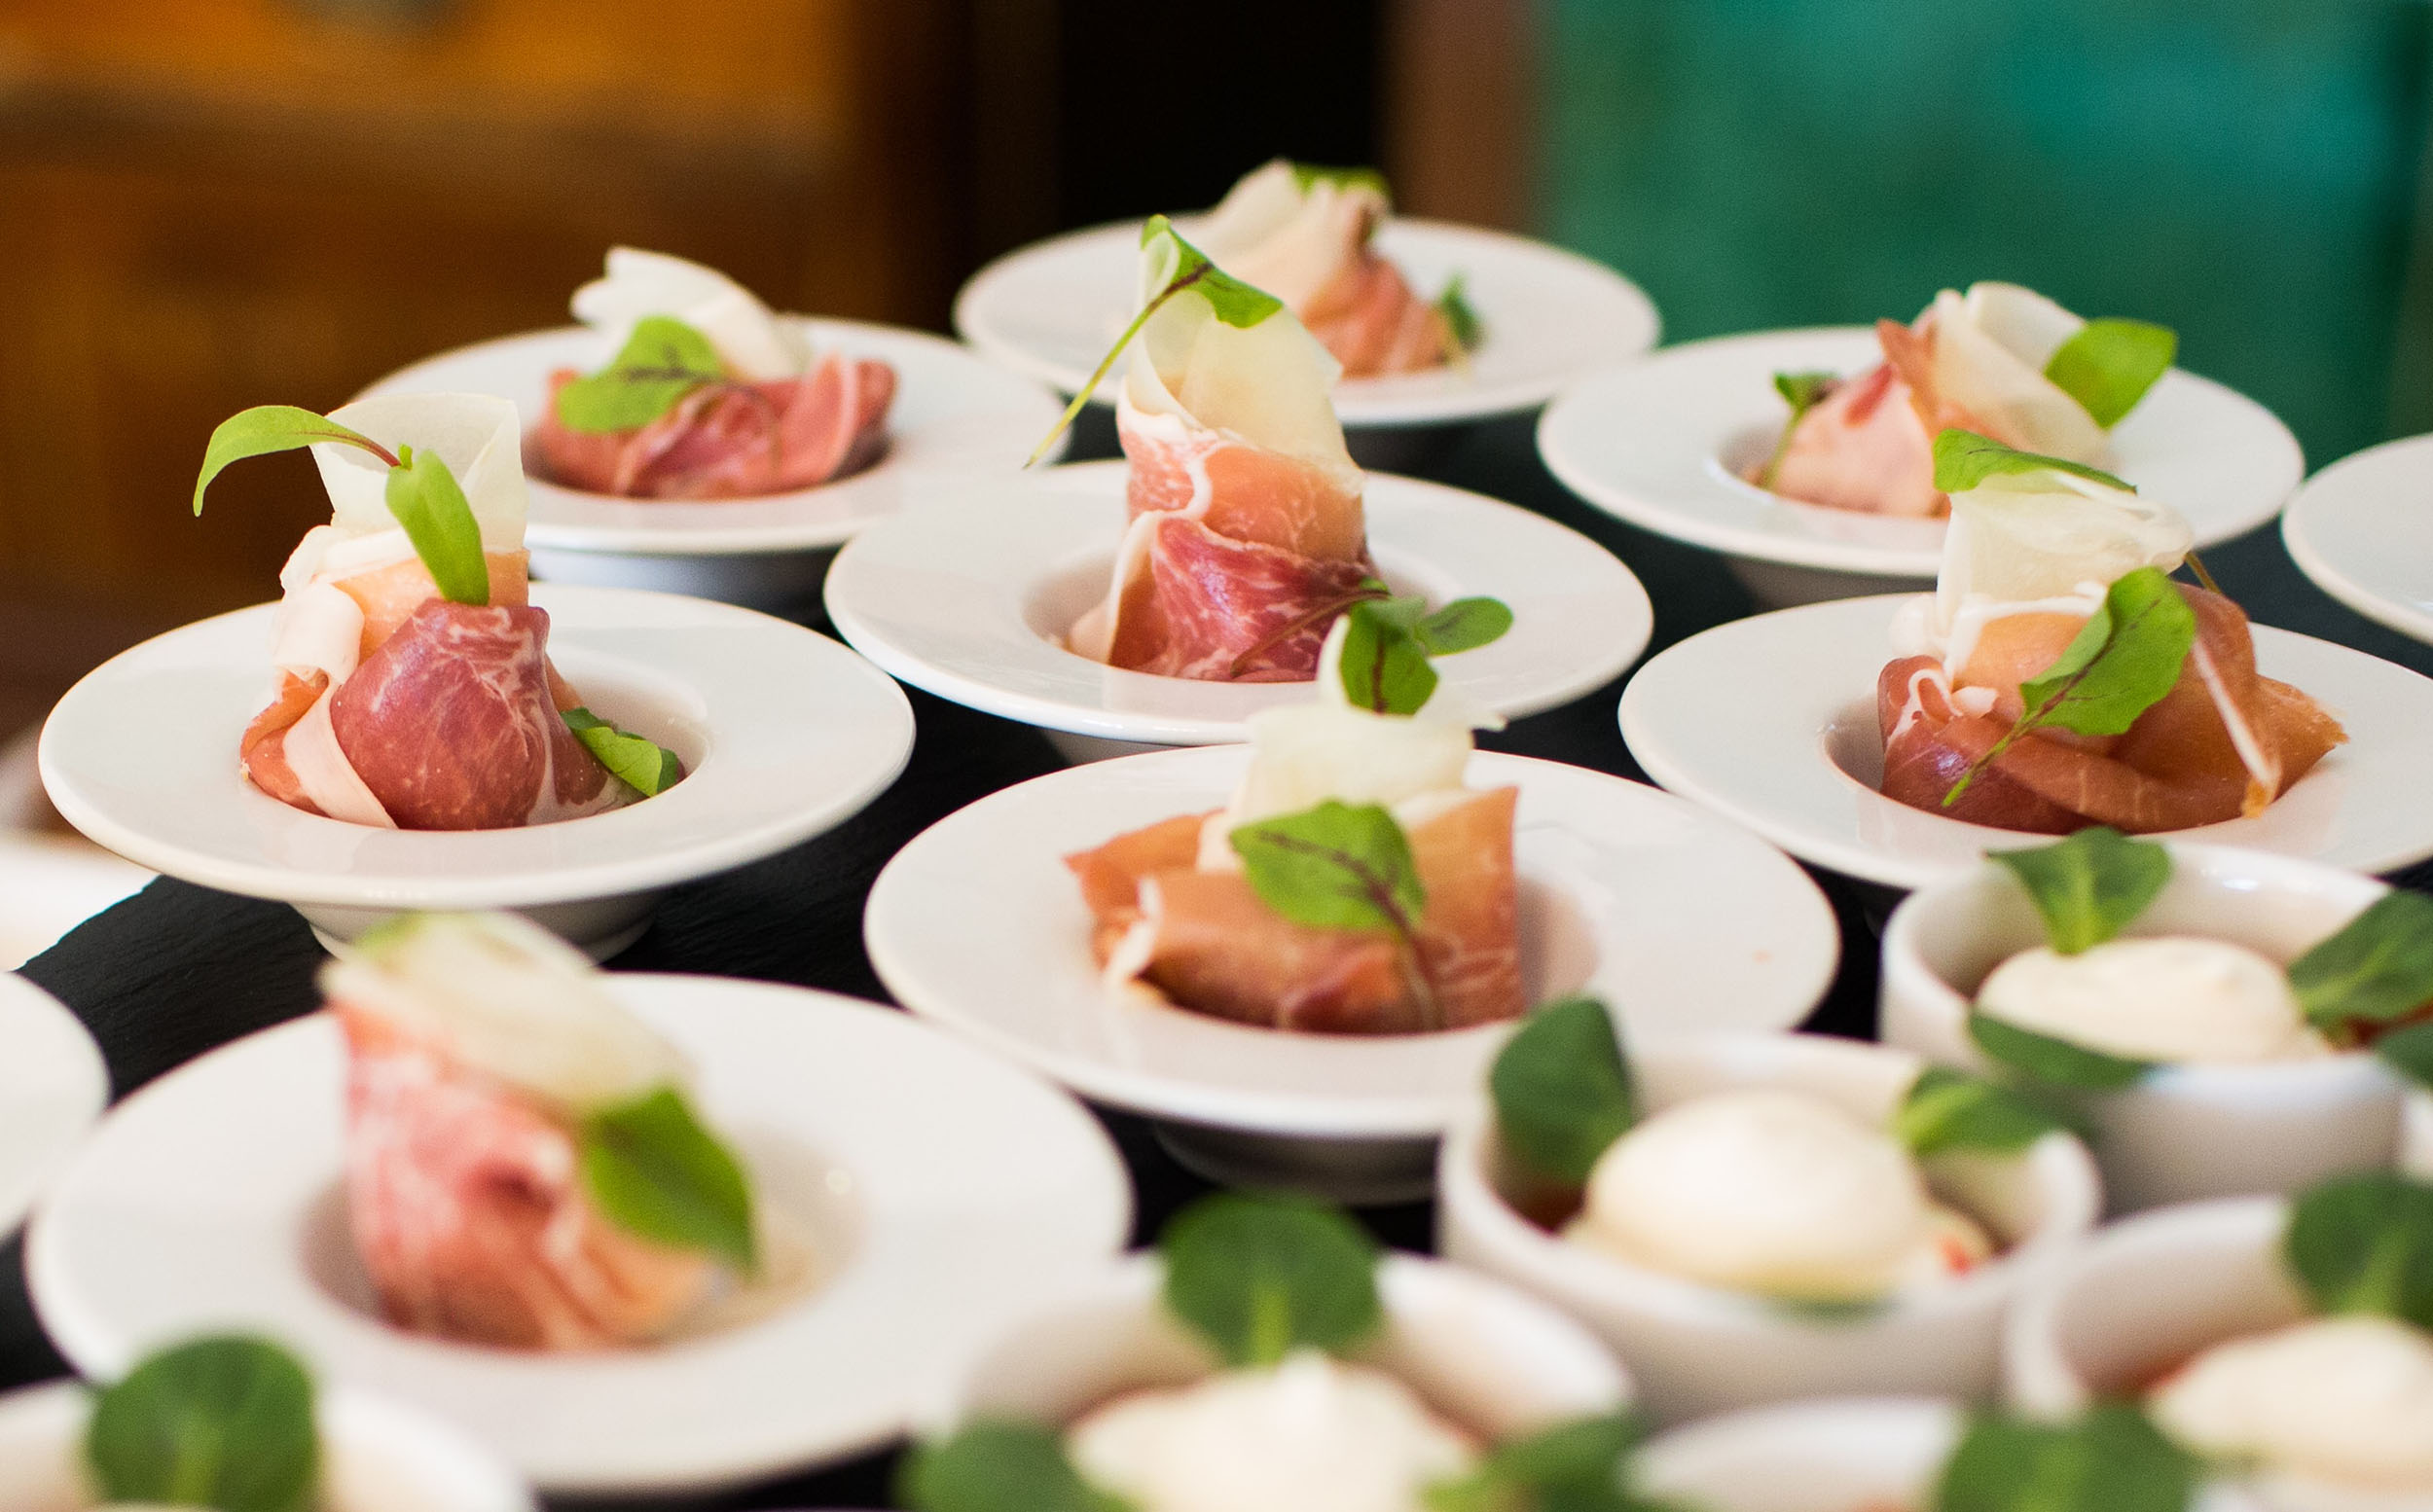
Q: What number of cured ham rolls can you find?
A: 8